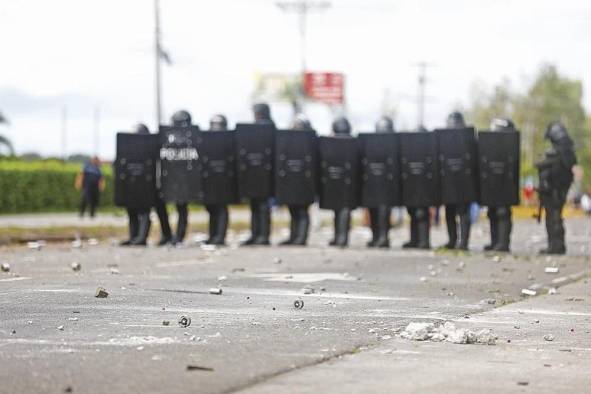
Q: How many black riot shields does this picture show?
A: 10